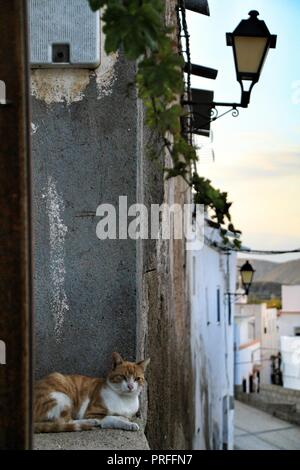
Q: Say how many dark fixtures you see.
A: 2